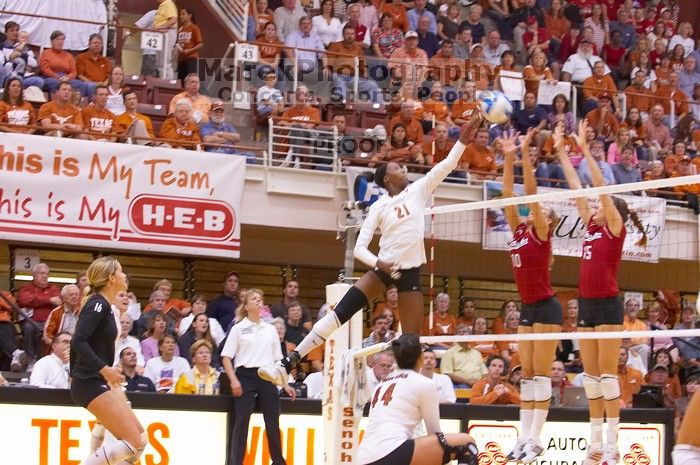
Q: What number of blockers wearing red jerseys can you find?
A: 2